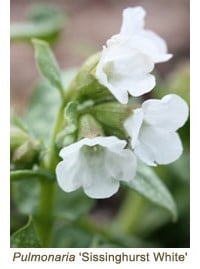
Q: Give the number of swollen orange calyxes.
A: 0